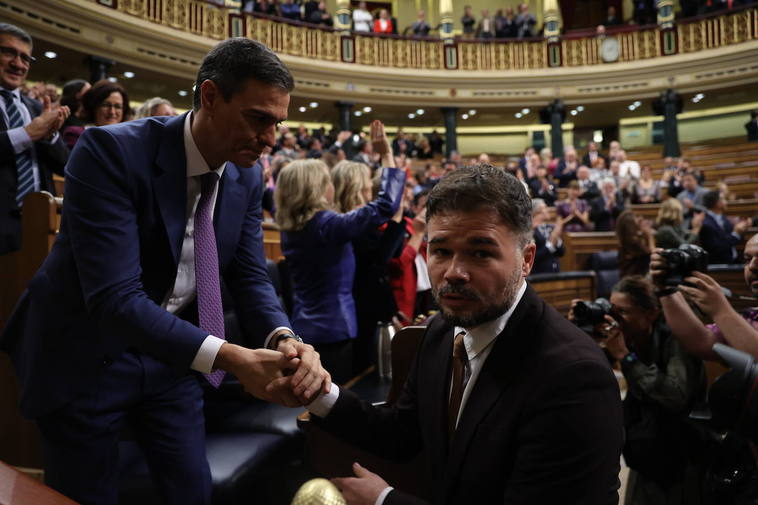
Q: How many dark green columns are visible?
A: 5